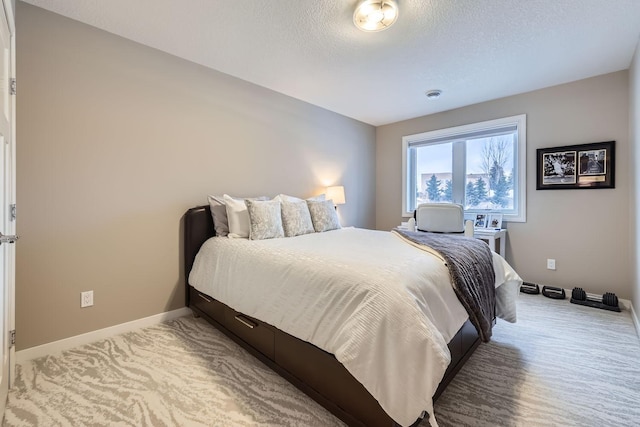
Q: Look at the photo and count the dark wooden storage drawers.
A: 2